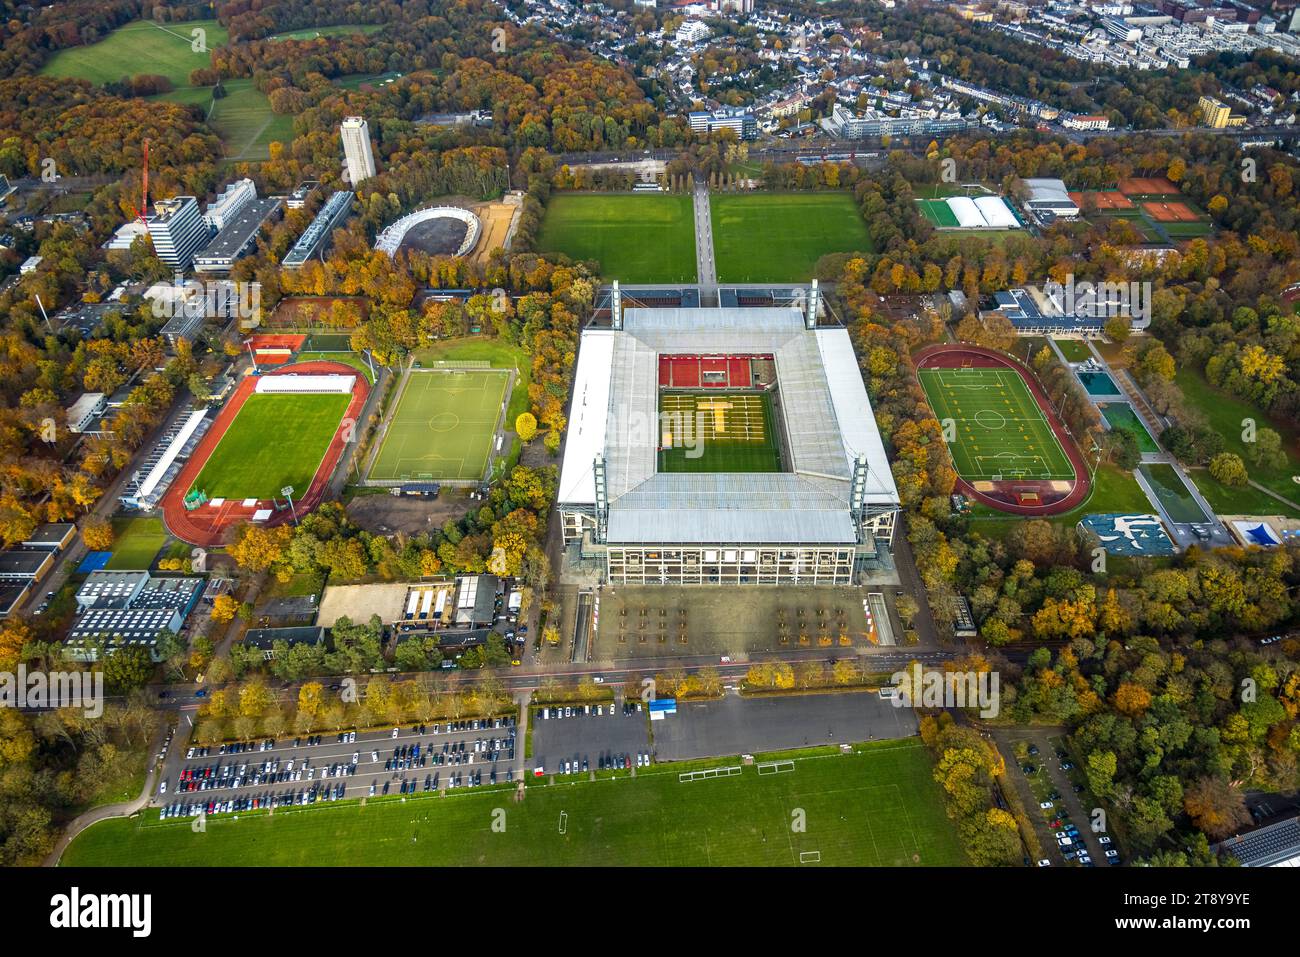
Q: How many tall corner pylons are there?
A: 4